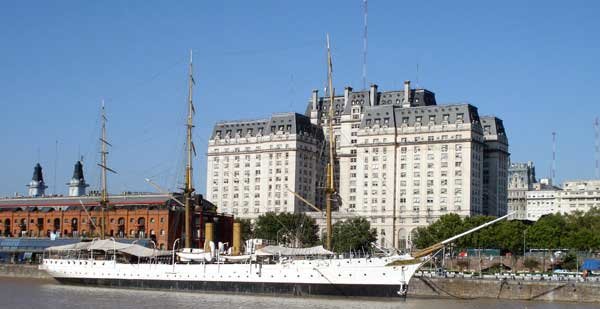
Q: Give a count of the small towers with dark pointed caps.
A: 2